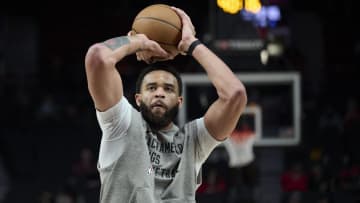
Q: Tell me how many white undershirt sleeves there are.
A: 2